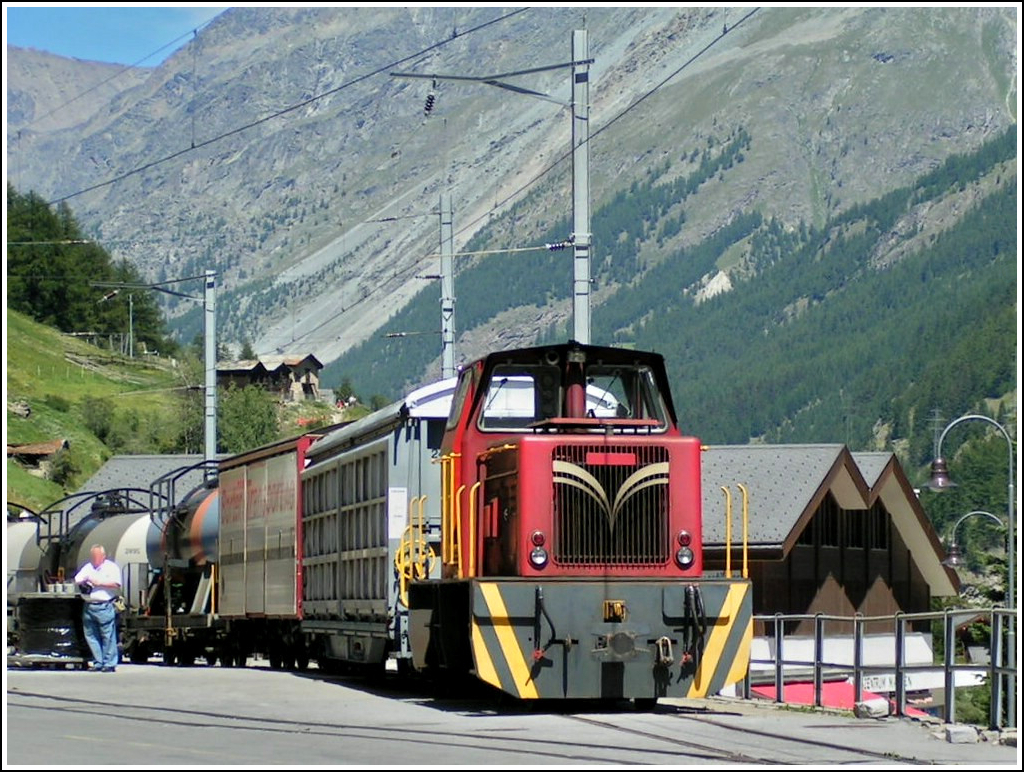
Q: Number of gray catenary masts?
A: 3